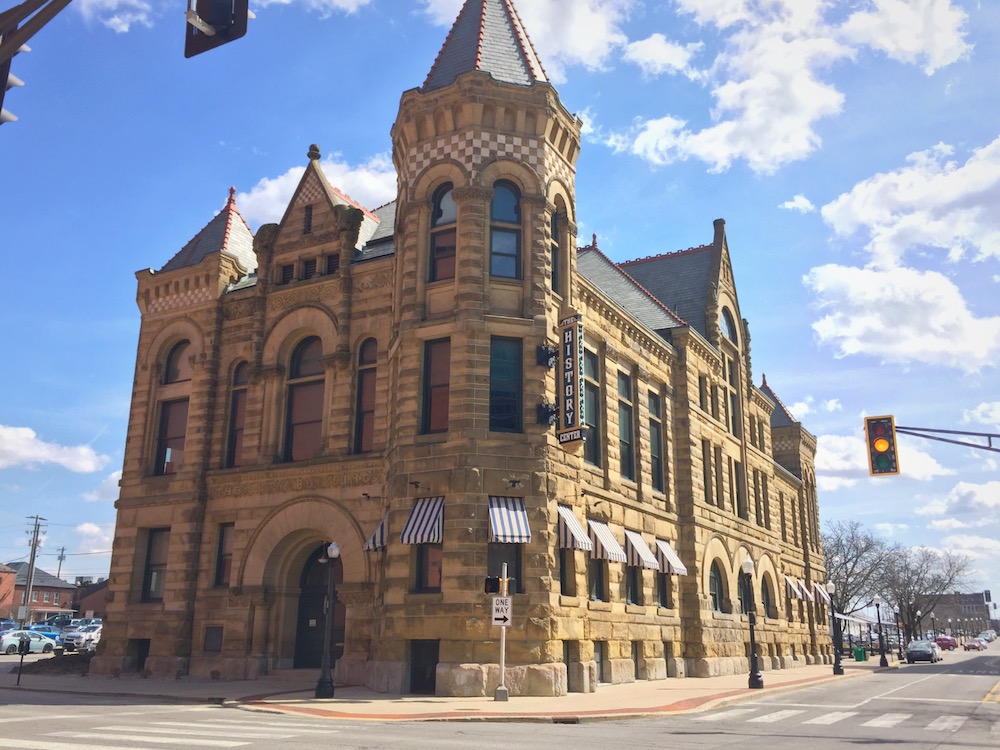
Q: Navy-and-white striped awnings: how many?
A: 11